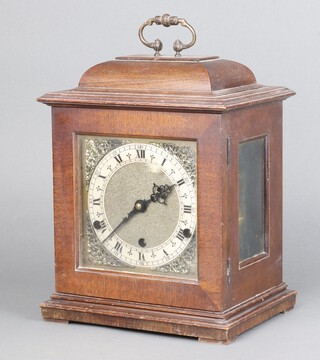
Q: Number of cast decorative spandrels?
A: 4